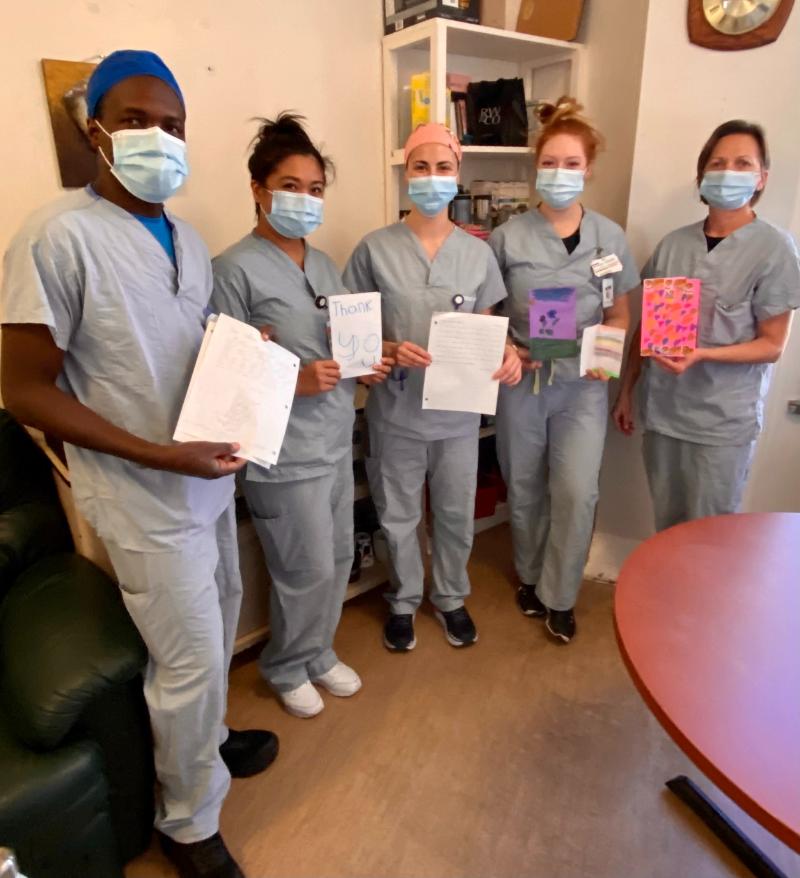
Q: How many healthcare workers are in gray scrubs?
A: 5